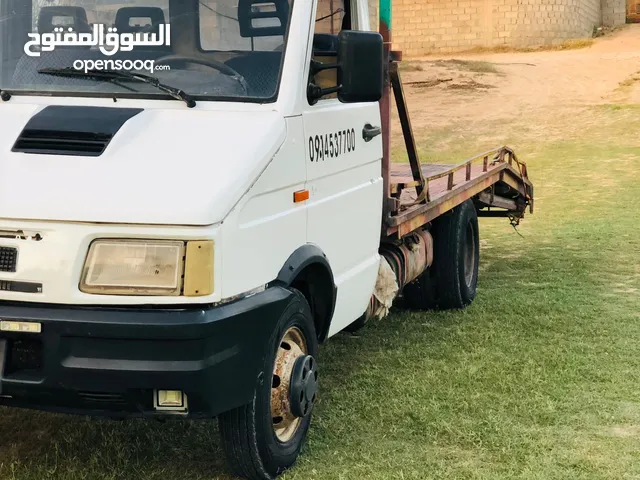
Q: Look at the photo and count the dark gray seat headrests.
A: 3